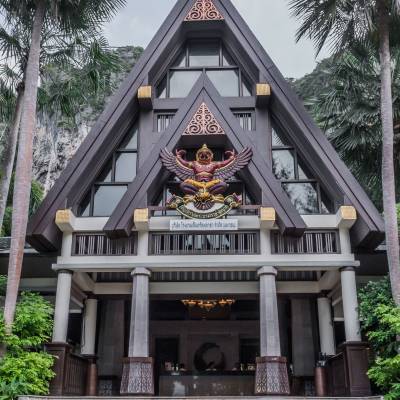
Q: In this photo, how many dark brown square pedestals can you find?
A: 2